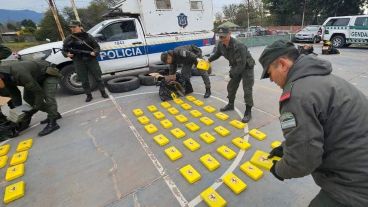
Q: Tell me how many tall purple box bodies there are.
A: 0